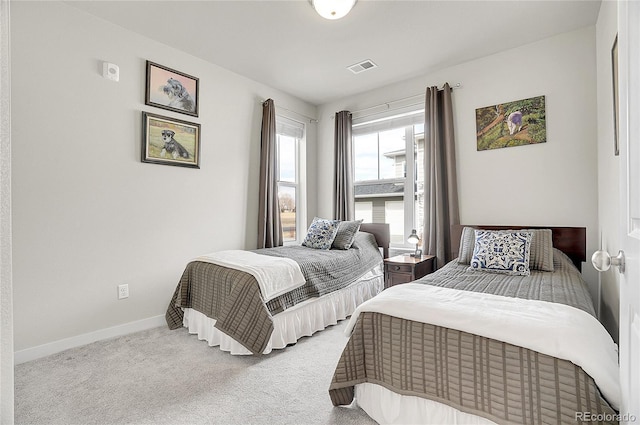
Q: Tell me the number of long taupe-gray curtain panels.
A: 3